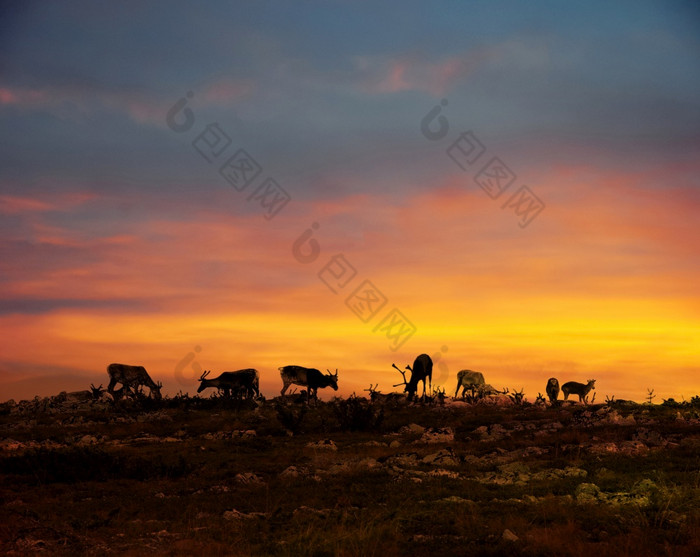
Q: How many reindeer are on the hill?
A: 7